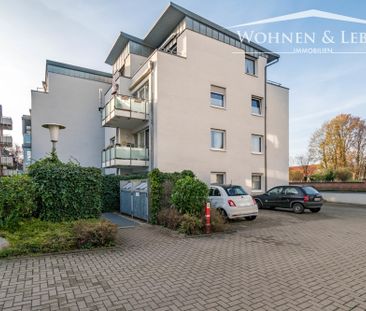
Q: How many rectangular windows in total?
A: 7